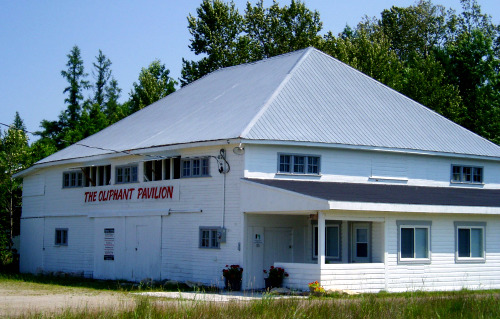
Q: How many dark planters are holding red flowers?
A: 2